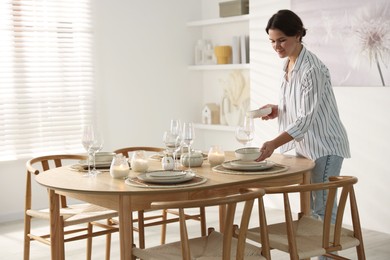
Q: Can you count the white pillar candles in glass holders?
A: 3